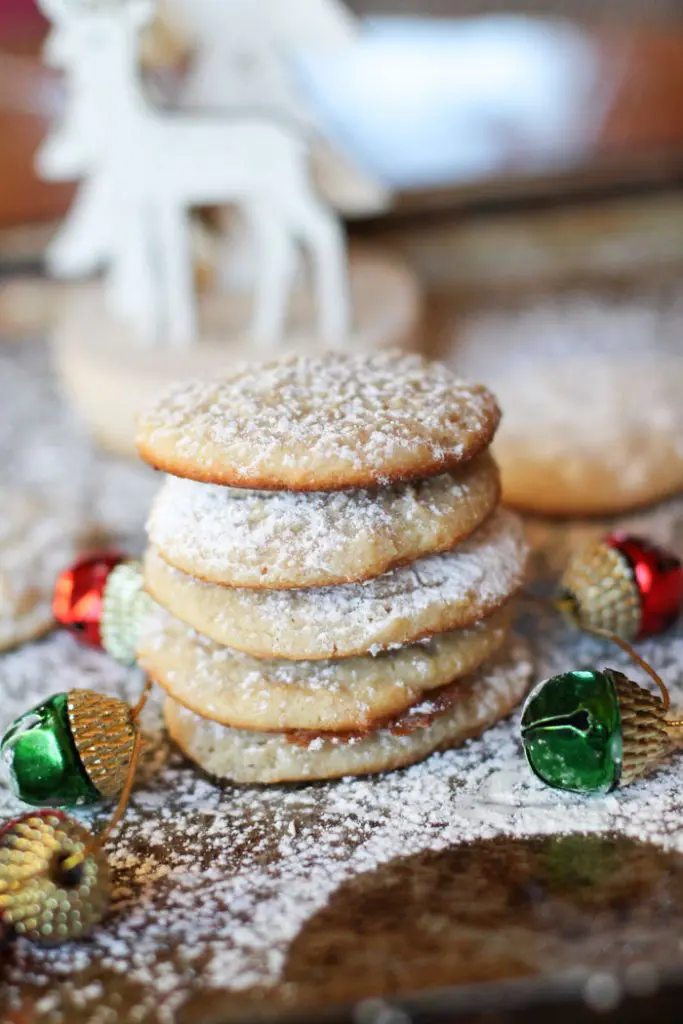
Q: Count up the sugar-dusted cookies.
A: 7